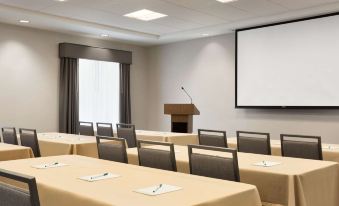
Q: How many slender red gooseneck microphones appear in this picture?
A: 0